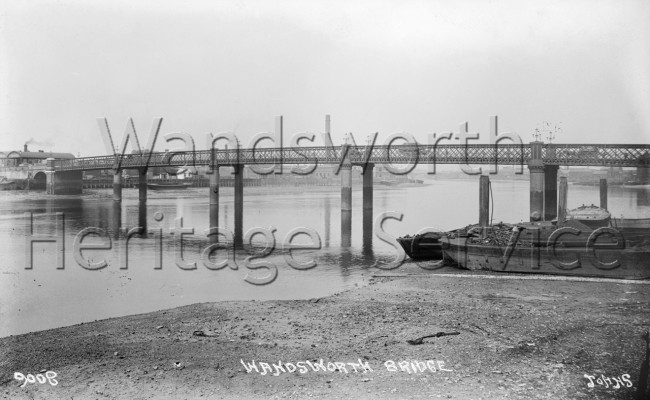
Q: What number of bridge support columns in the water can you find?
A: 8